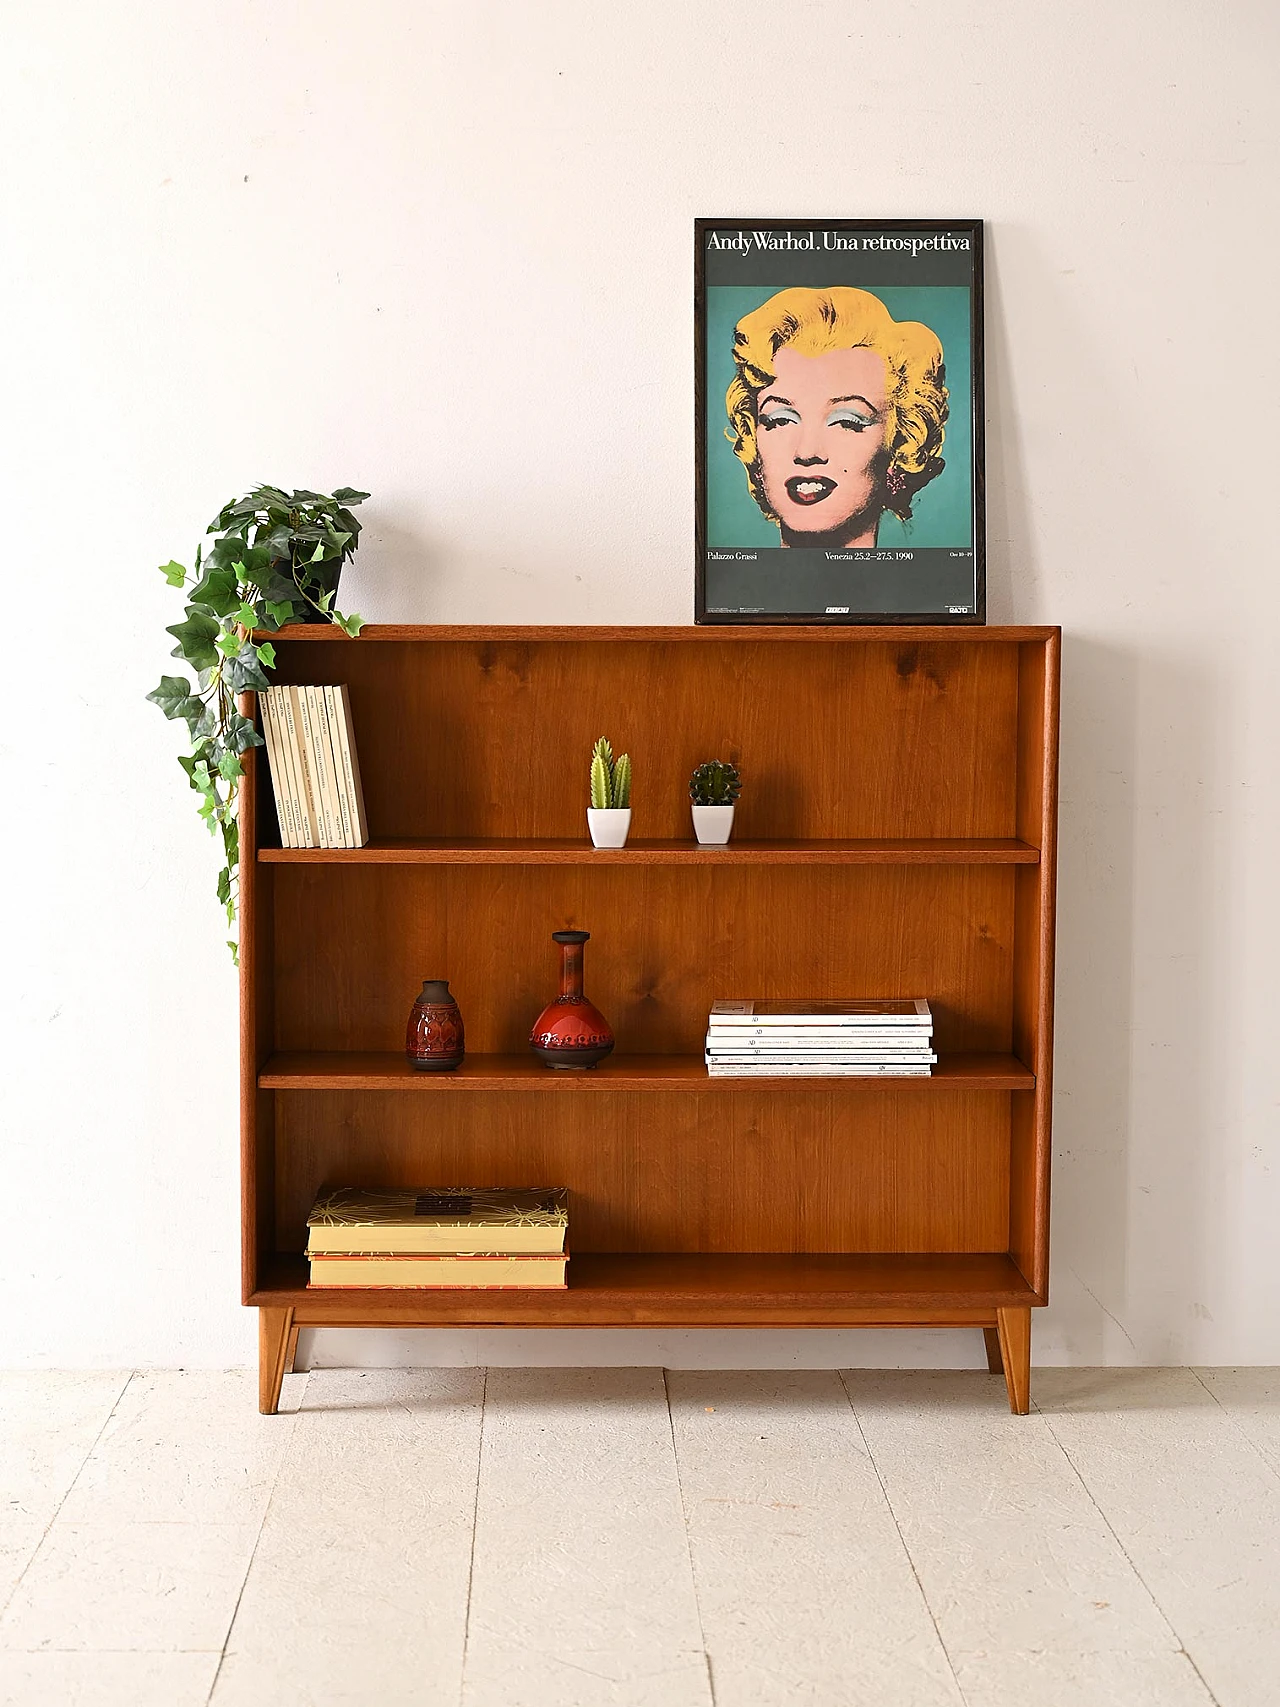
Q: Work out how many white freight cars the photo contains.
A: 0